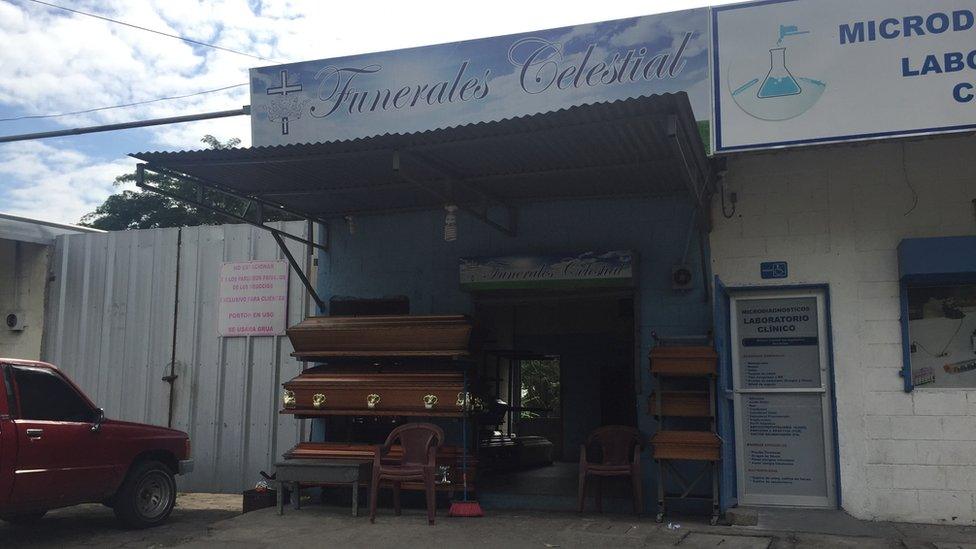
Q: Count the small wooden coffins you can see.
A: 3